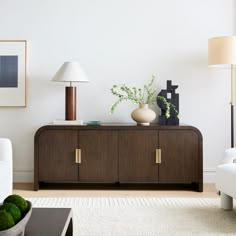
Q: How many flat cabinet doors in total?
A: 4